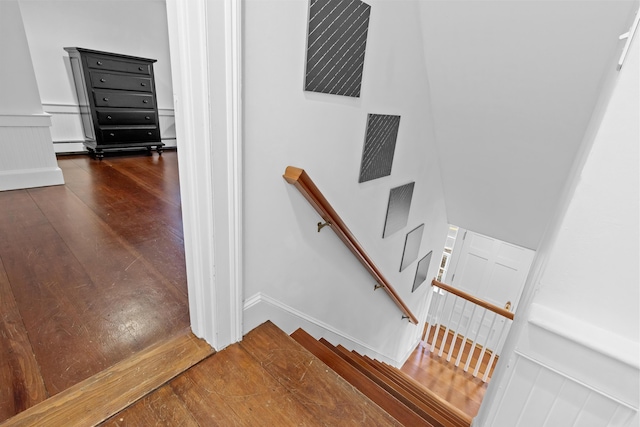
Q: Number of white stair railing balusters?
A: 8